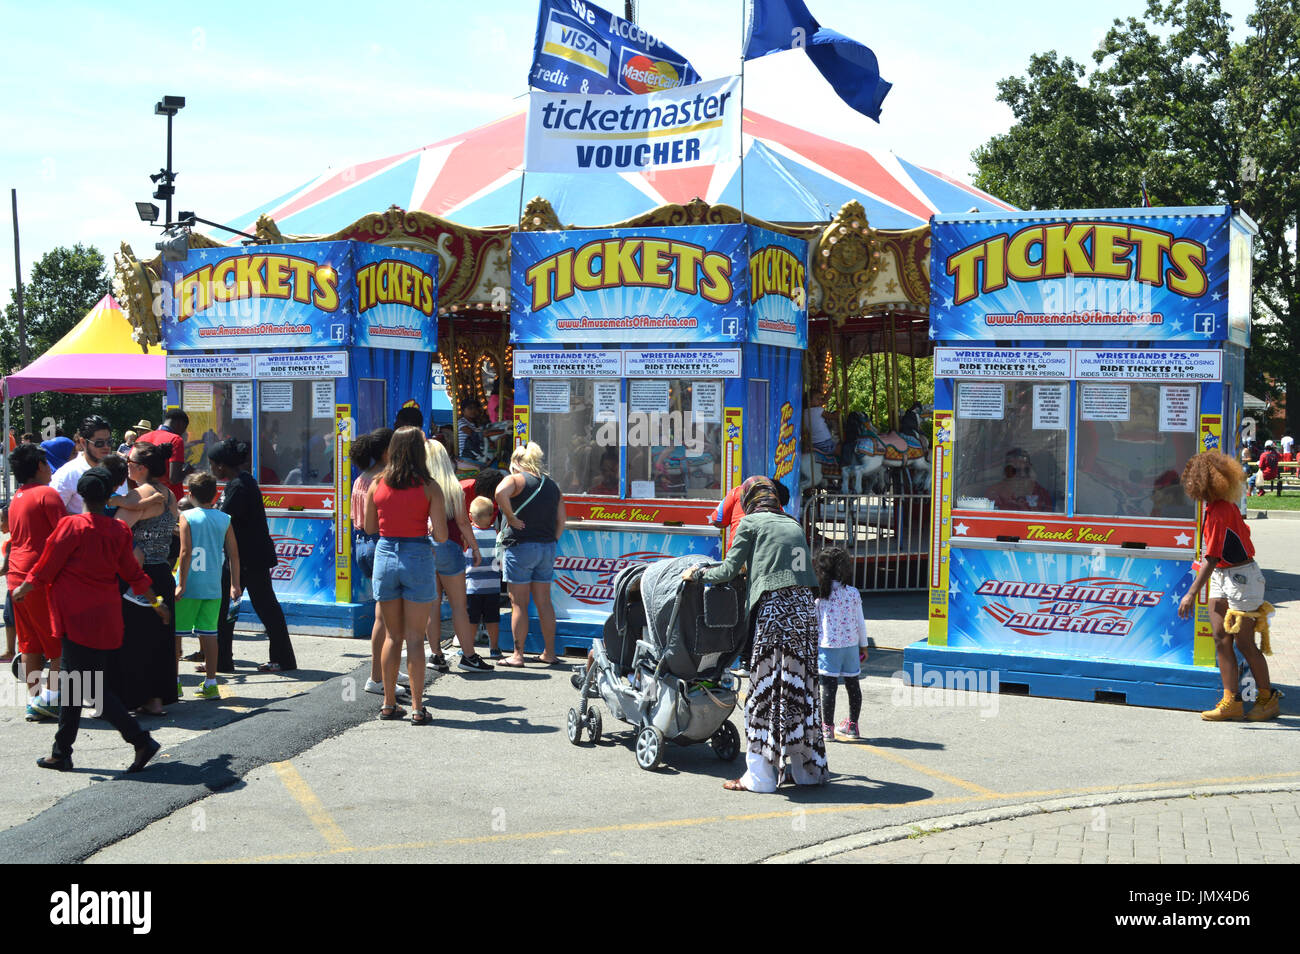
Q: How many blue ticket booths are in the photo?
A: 3